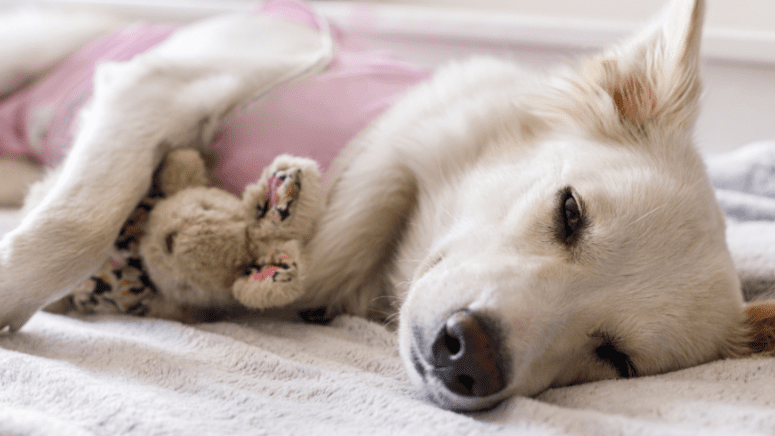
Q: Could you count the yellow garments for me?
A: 0